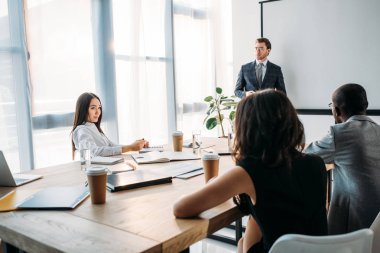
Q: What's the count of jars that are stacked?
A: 0